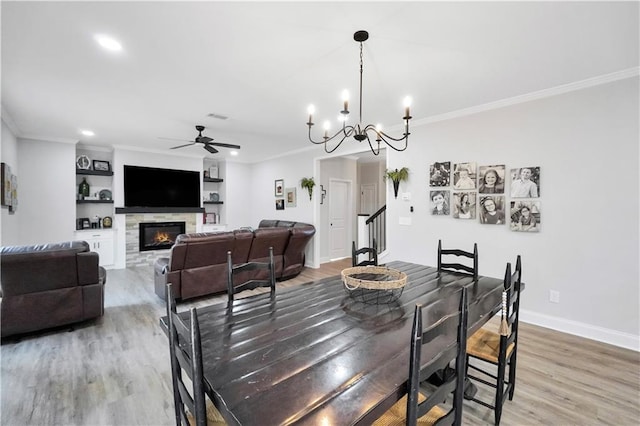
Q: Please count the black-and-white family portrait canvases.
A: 8